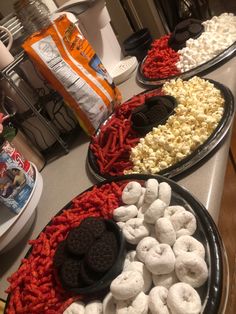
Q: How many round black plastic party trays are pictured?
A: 3